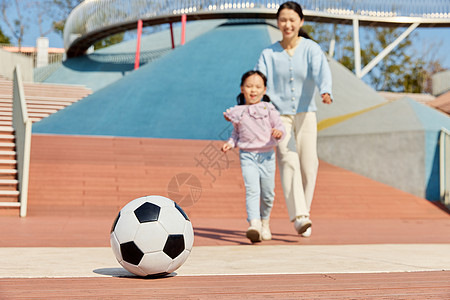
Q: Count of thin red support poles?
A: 3